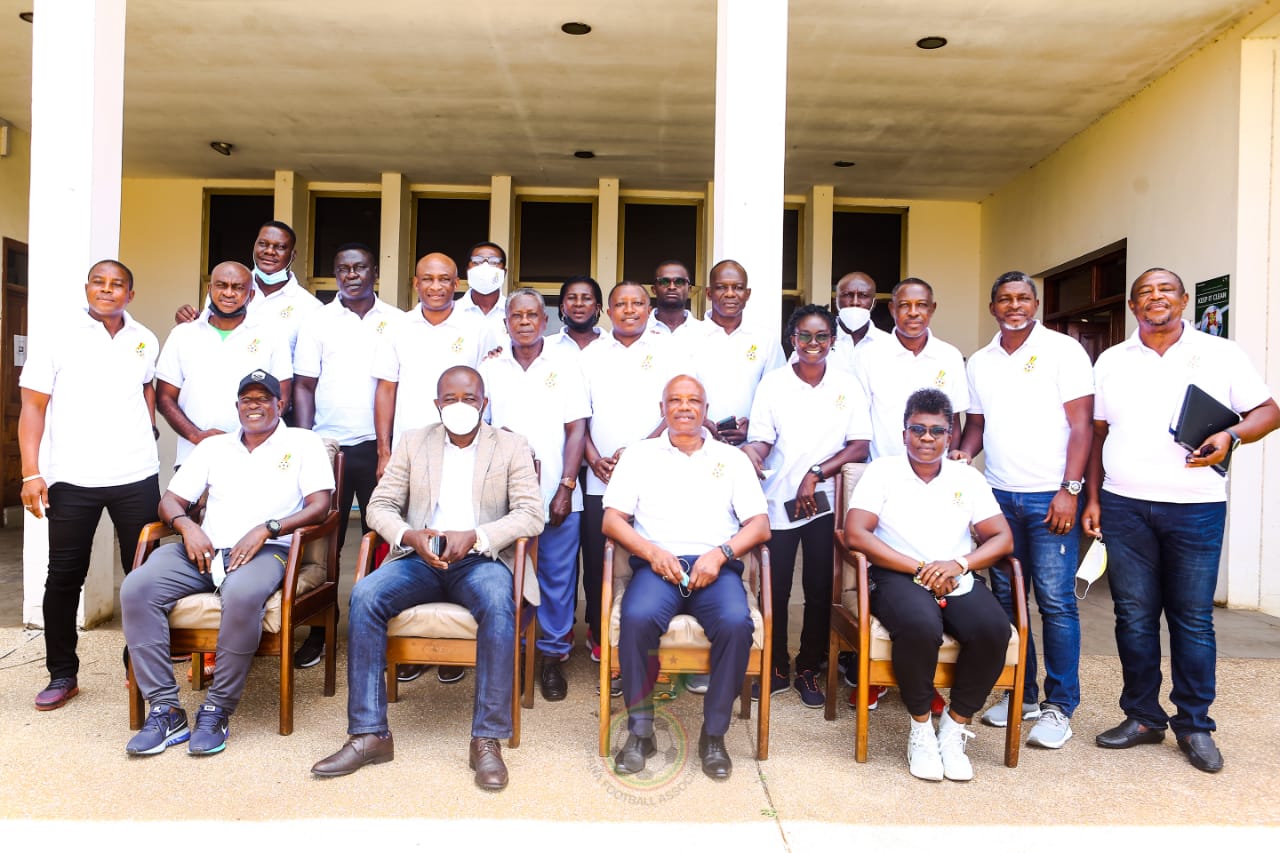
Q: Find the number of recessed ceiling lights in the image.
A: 6